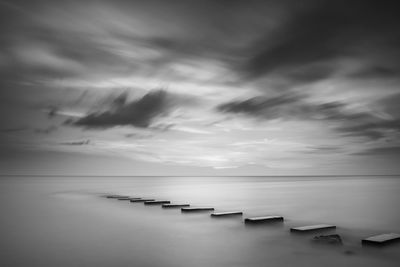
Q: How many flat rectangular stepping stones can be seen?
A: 10